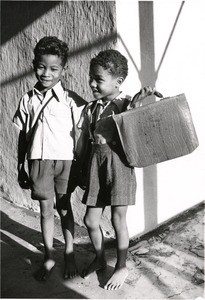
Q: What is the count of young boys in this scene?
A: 2